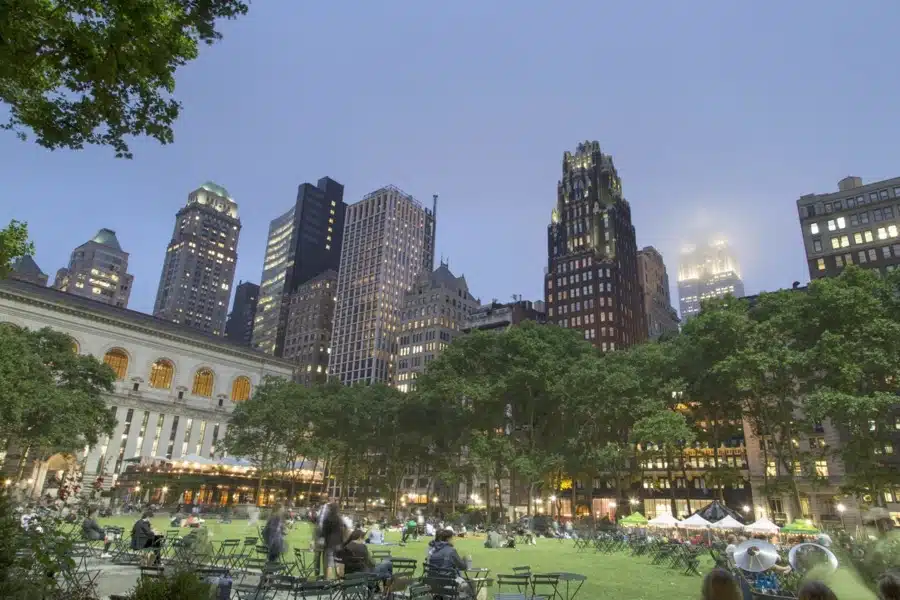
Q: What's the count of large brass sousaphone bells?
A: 2